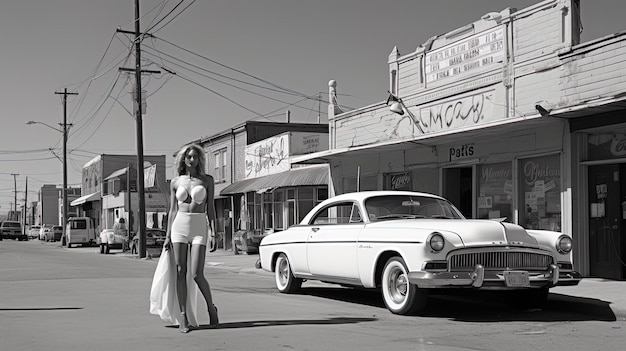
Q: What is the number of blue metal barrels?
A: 0